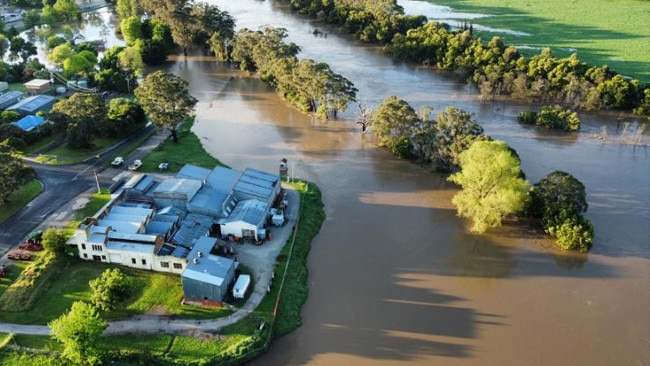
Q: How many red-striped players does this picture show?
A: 0